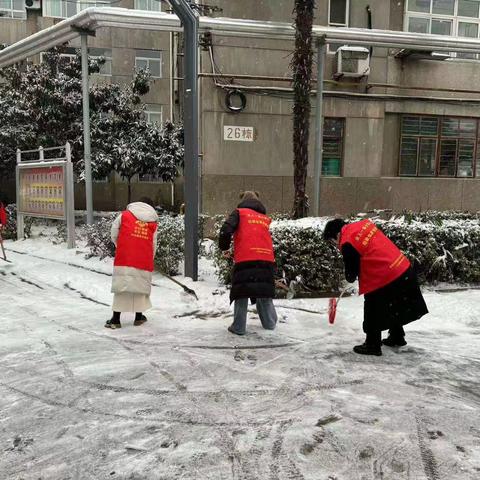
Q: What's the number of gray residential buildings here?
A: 2